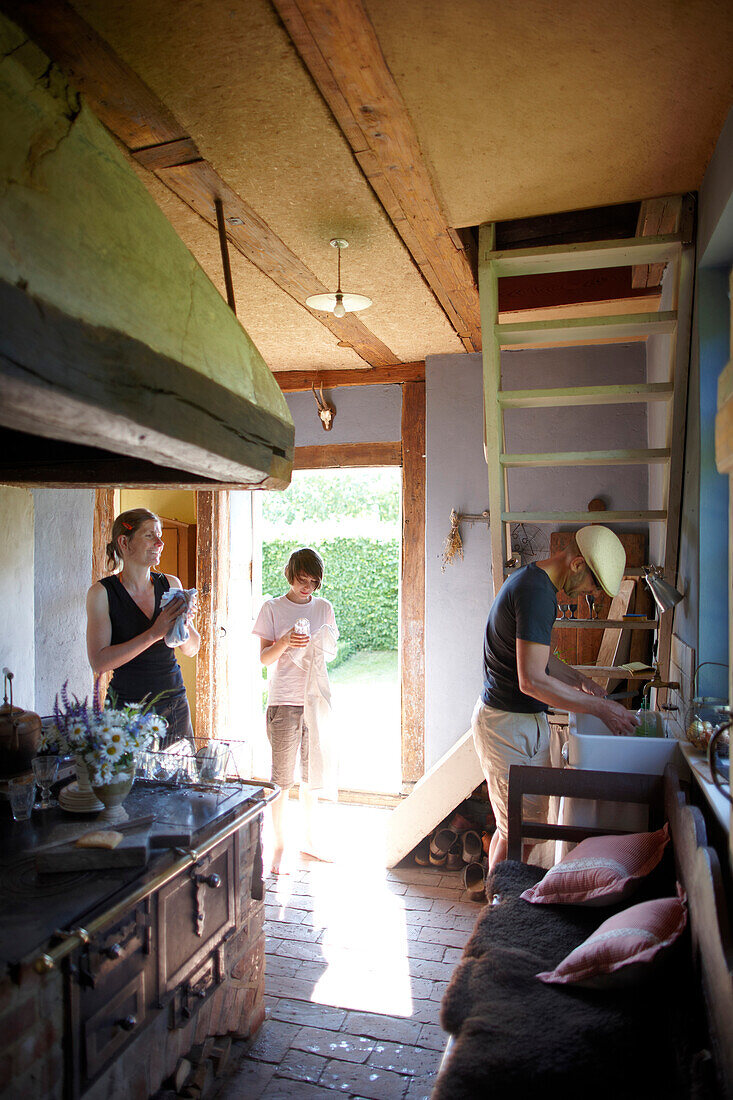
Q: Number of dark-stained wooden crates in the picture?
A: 0